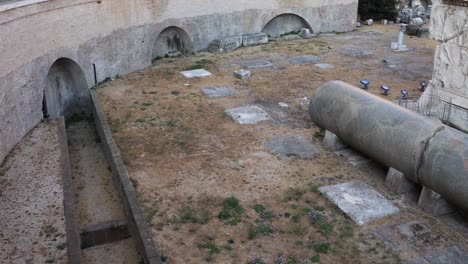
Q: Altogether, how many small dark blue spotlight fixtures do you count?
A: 4